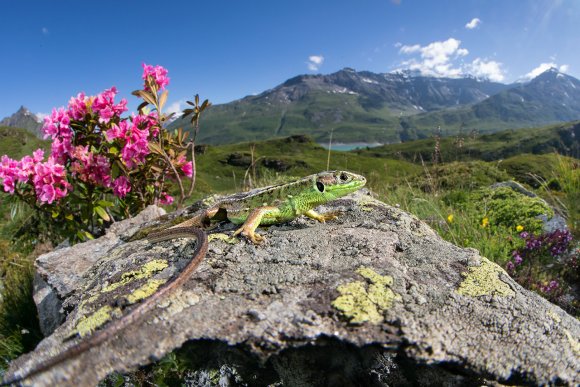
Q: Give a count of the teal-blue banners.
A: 0